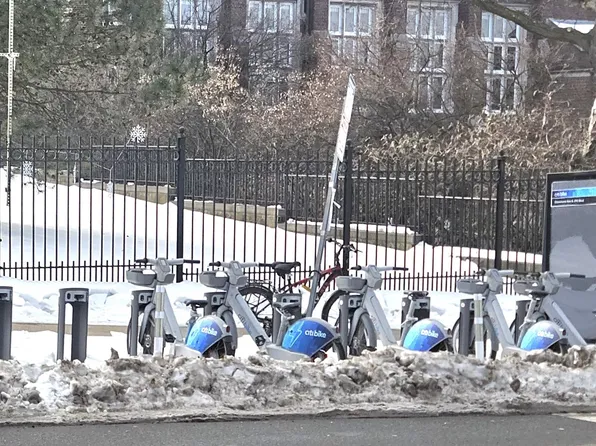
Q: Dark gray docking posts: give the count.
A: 9